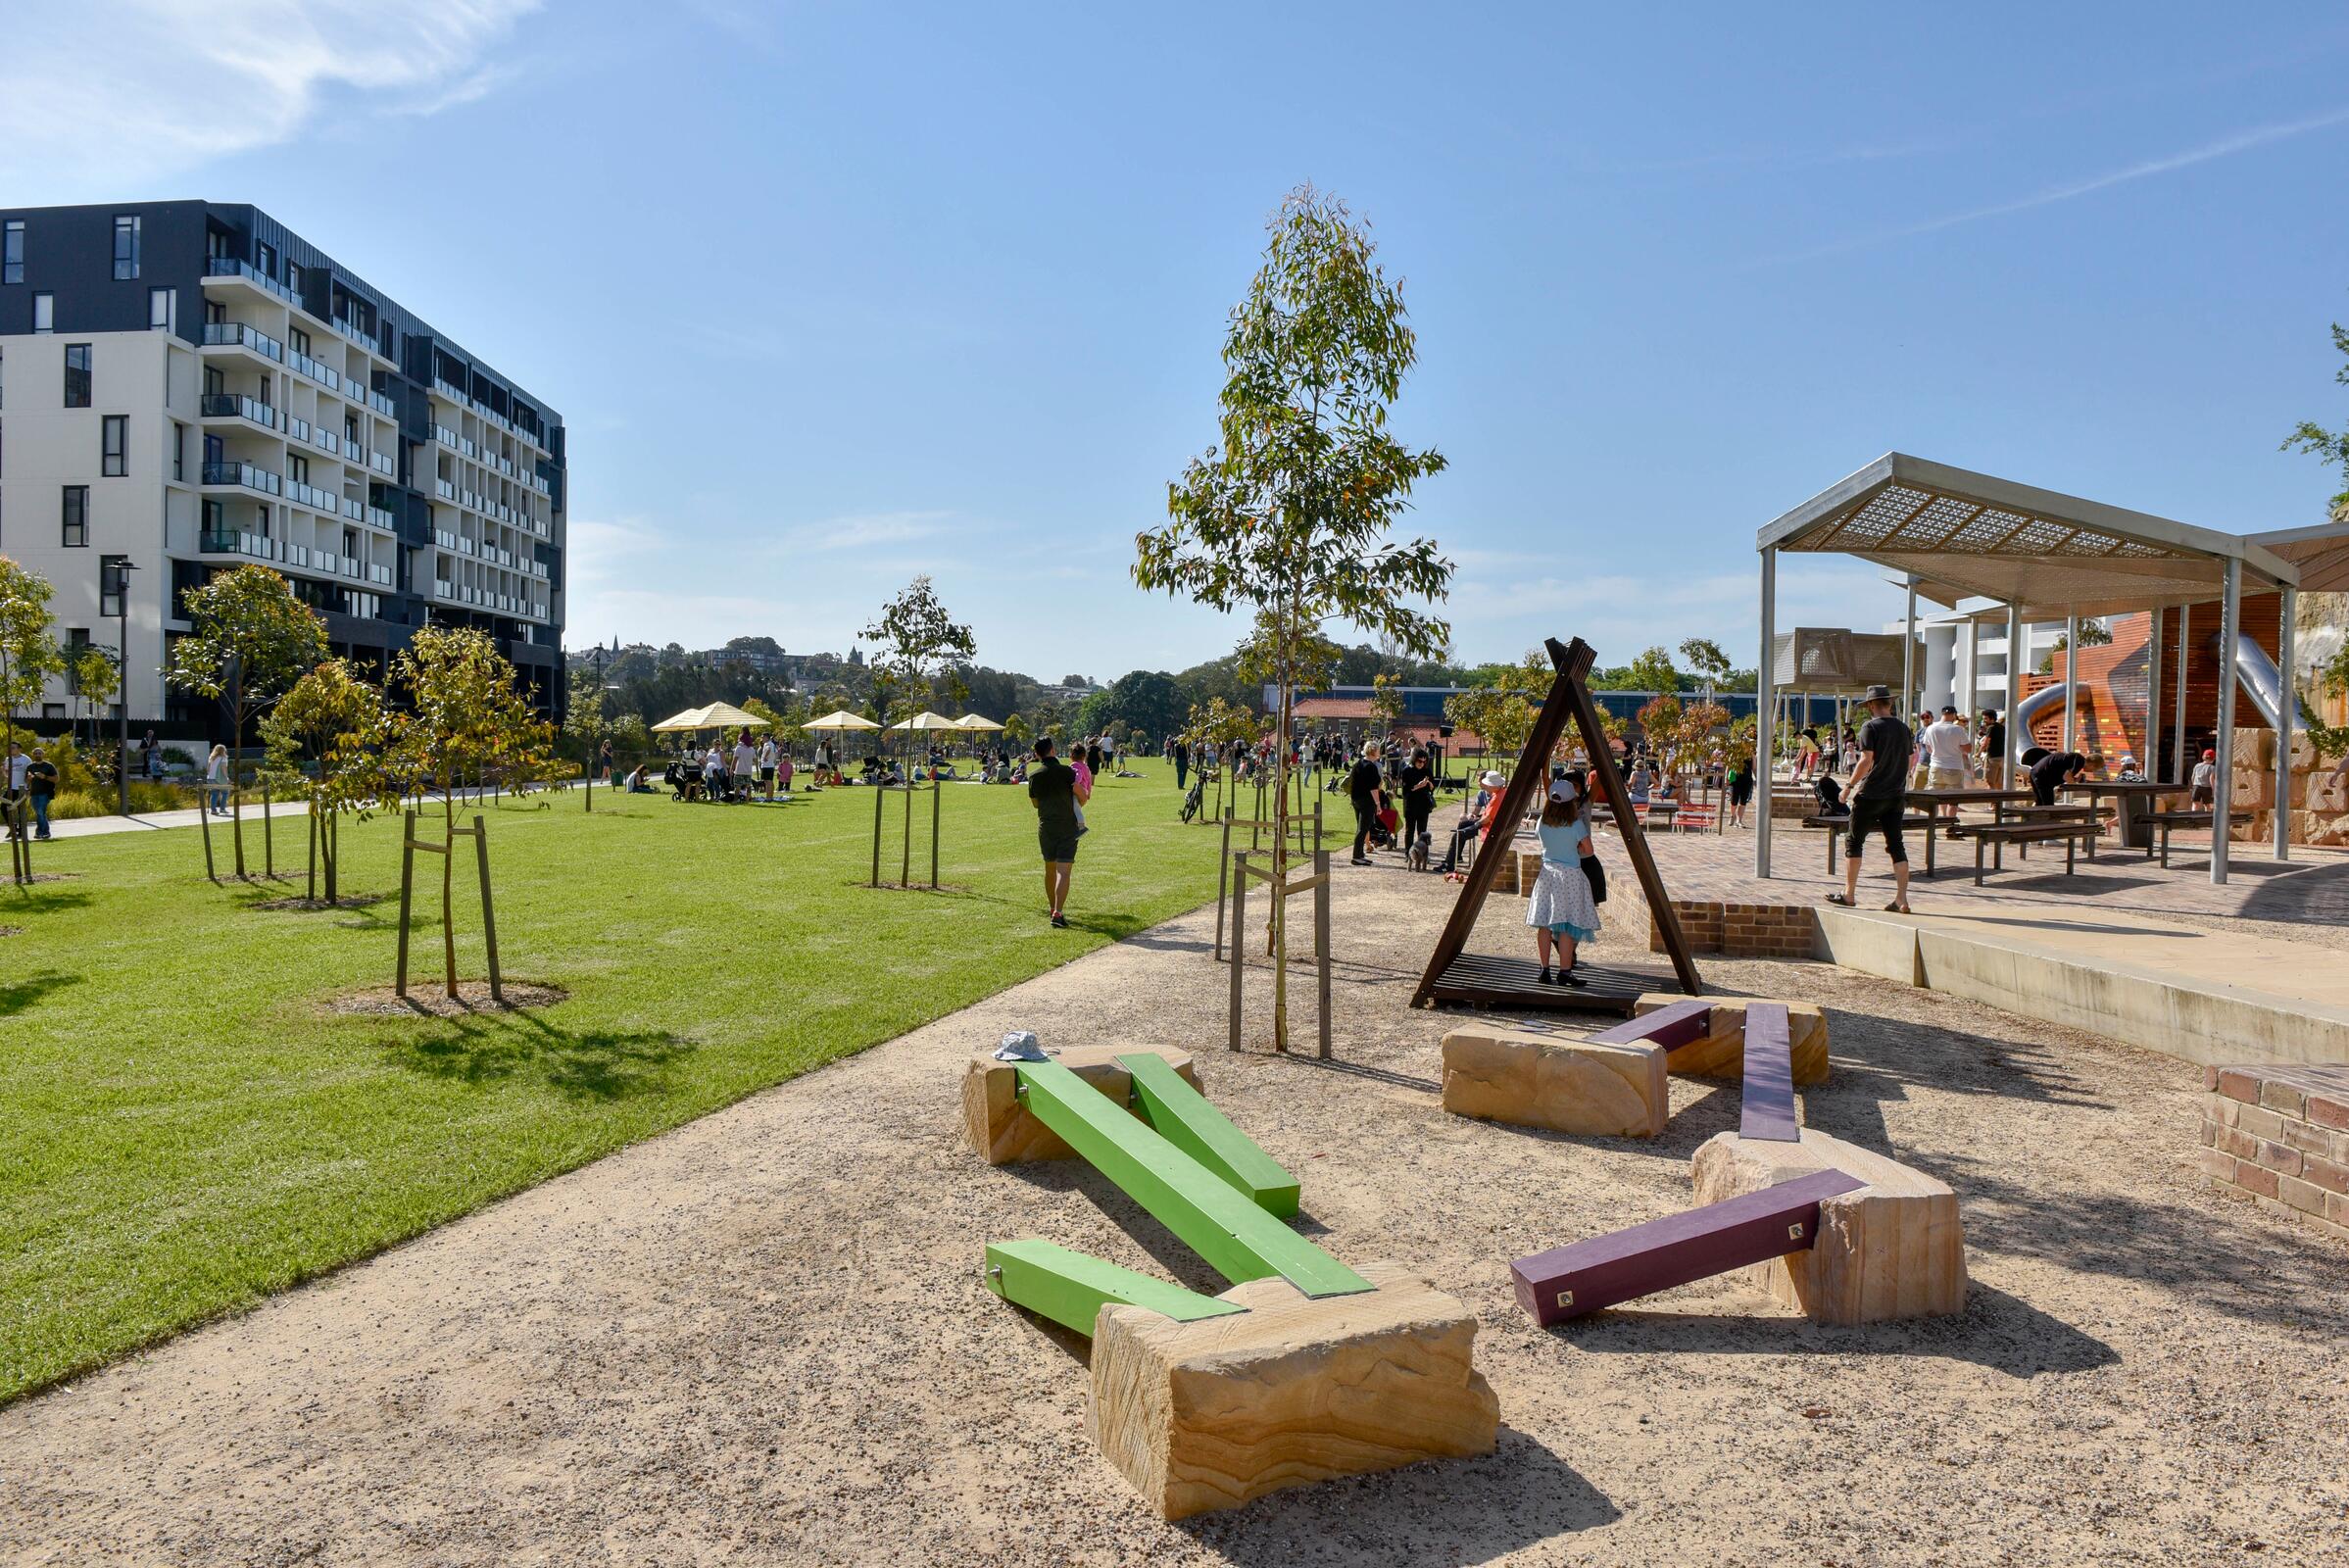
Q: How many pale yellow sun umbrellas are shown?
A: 5